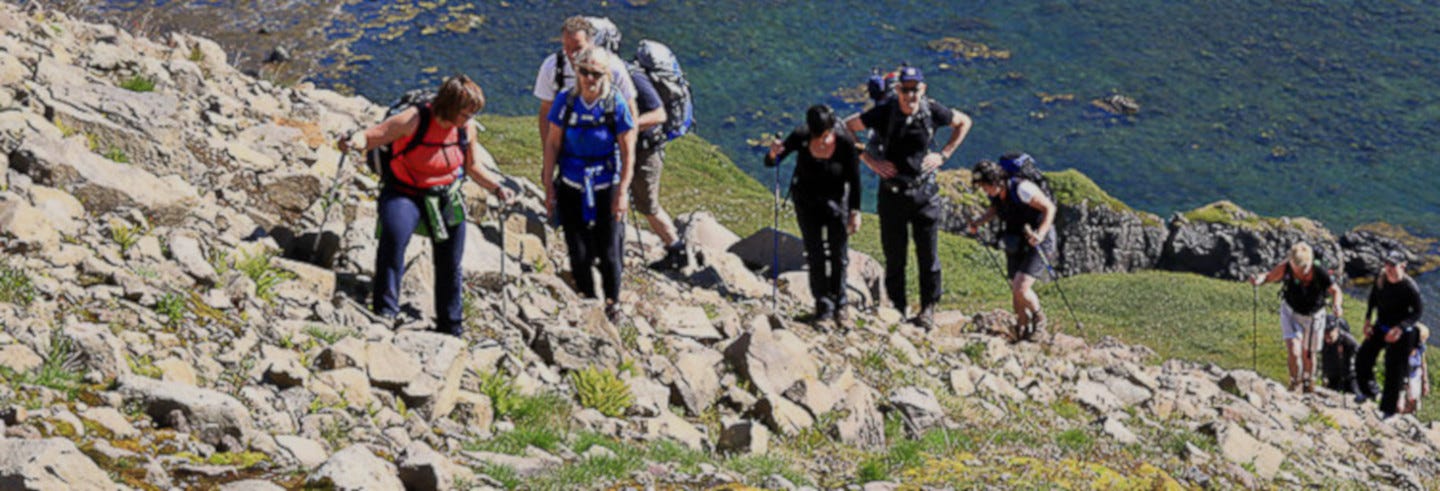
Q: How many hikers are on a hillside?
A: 11